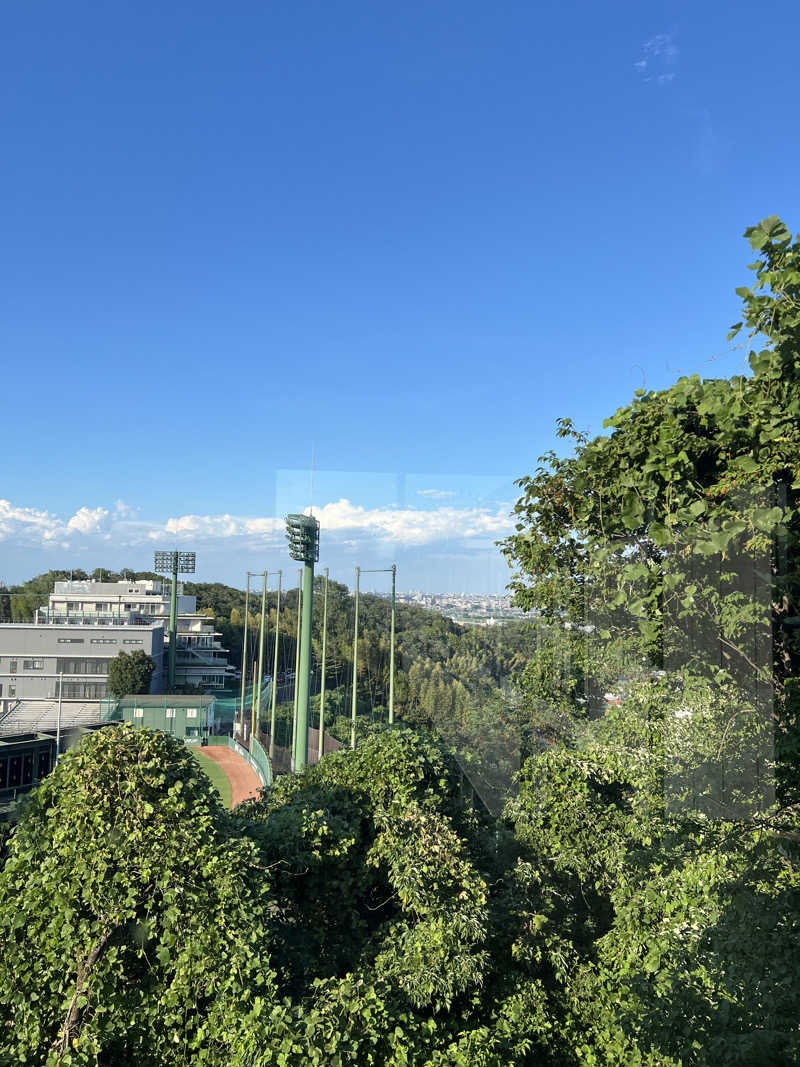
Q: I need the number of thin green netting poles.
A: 7